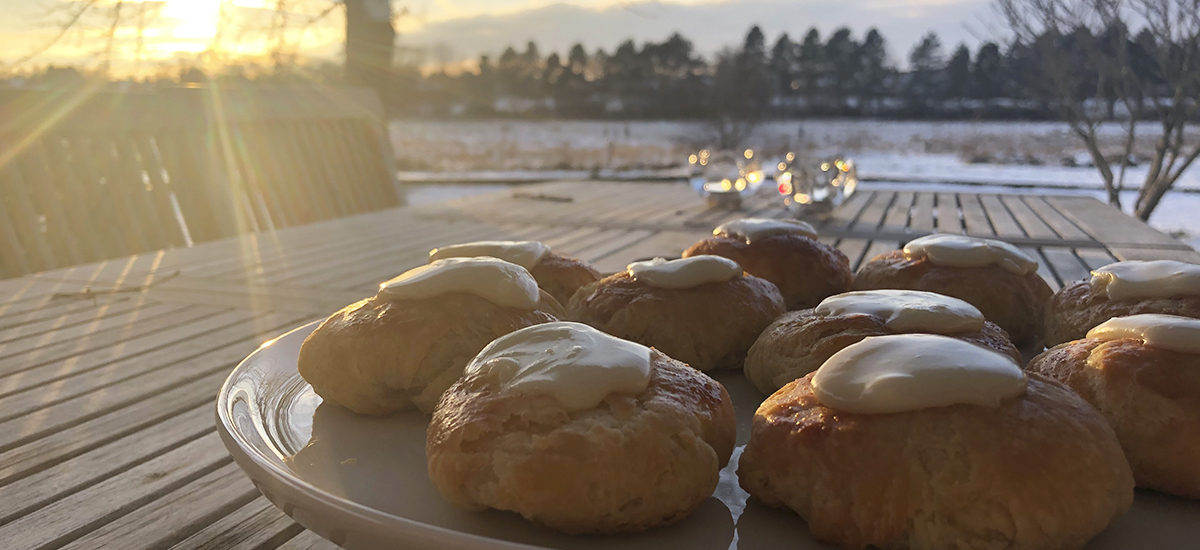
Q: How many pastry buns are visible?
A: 10